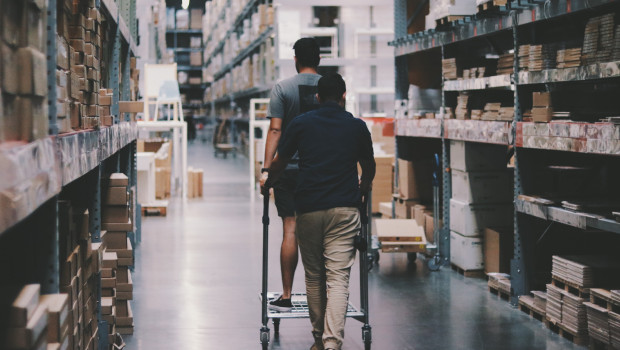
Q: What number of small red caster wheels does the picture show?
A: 0